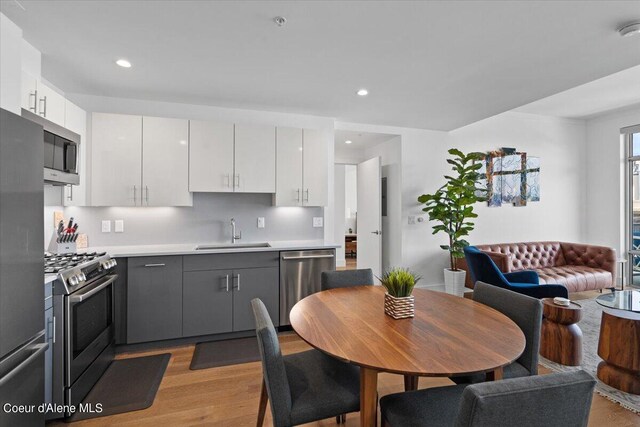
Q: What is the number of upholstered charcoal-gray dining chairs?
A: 4